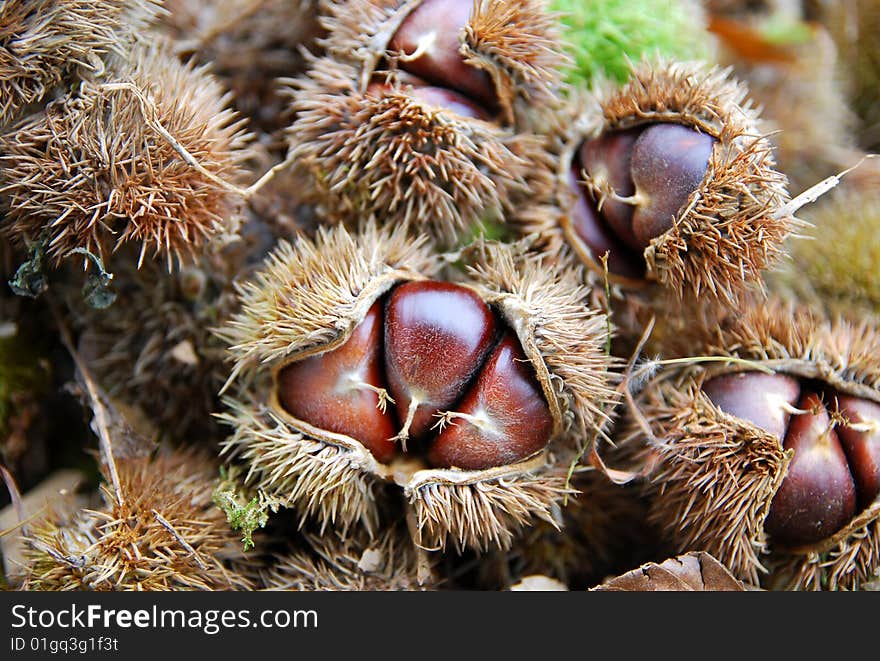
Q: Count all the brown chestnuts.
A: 11